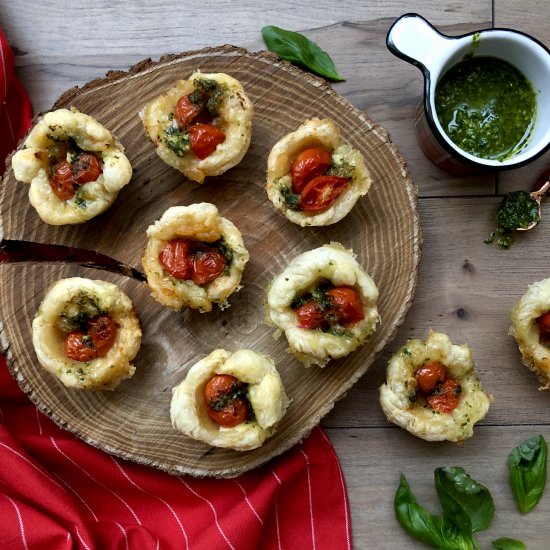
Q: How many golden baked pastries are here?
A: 9